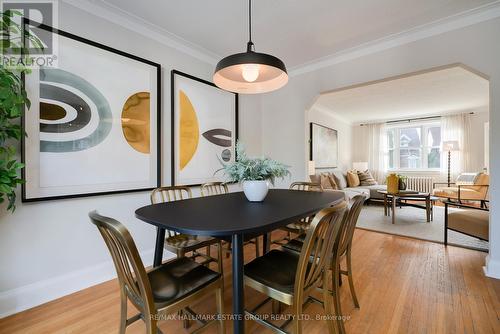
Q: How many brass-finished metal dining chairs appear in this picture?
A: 6